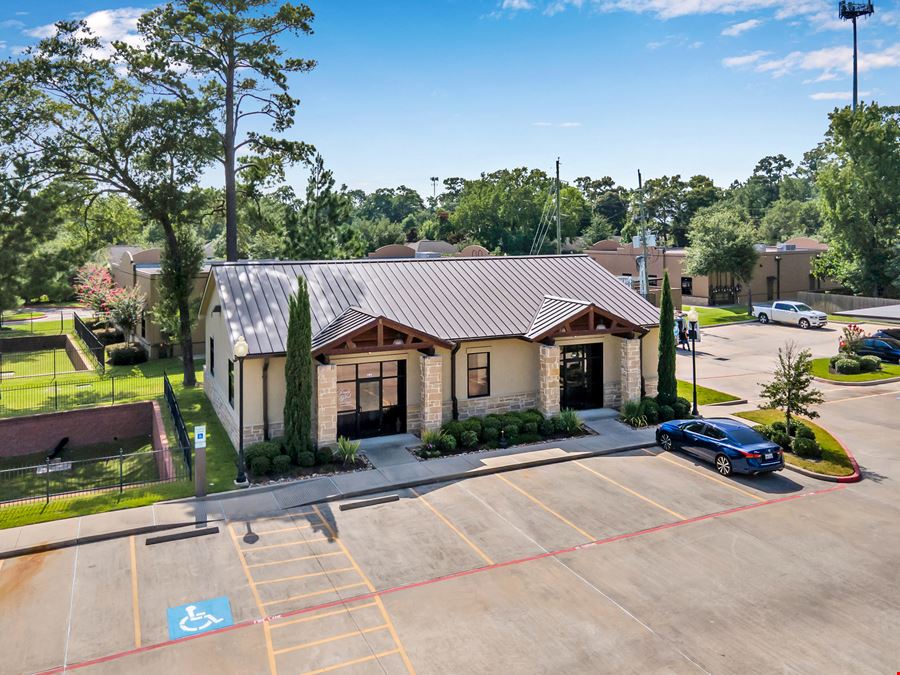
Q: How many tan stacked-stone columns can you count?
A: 4